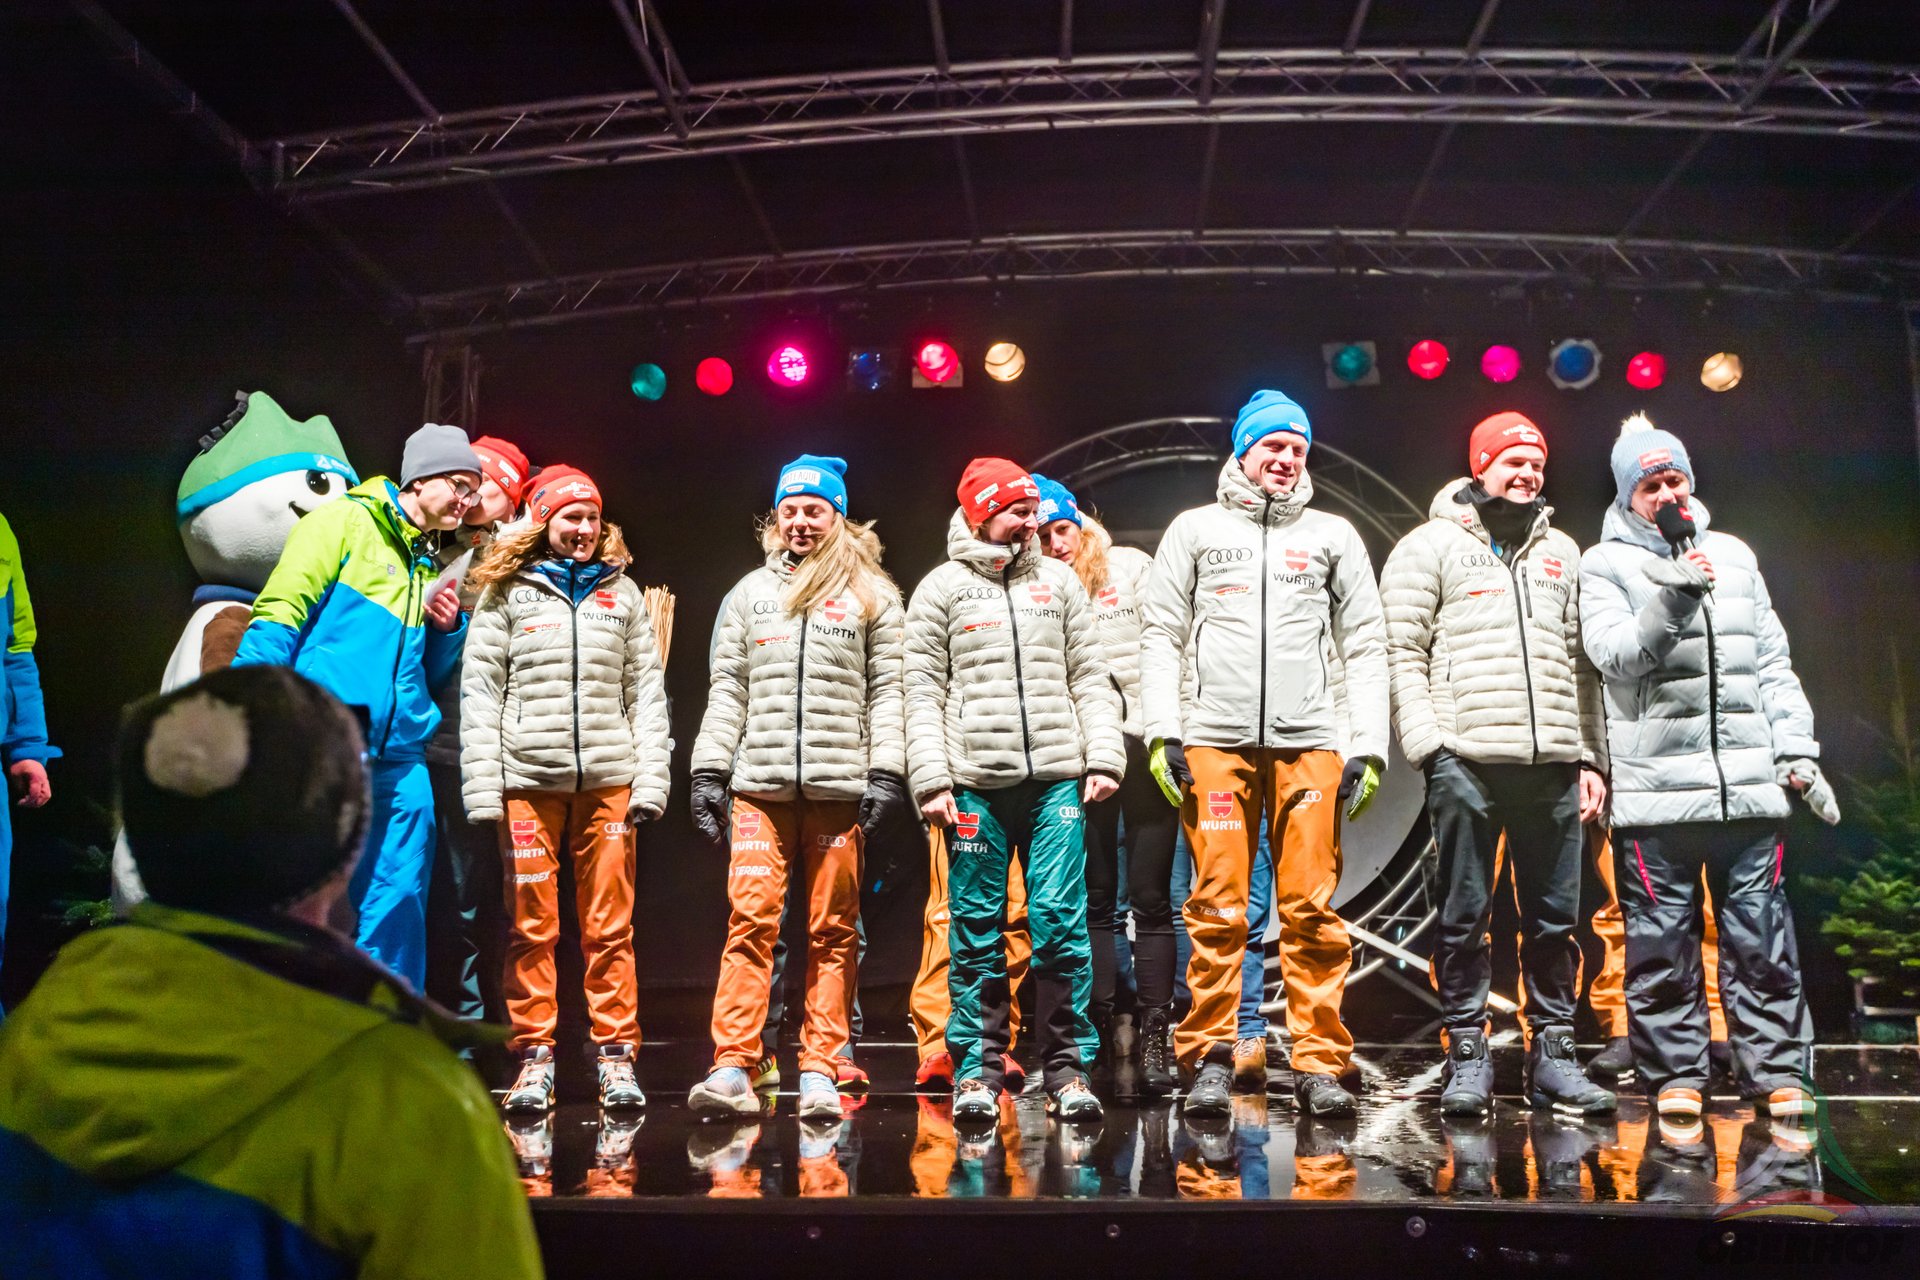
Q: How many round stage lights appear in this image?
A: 12